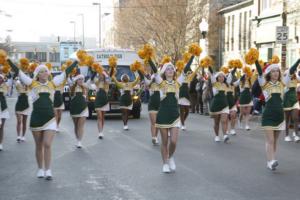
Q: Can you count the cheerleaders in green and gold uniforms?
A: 15